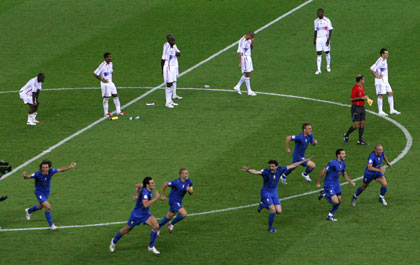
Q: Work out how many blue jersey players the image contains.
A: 7